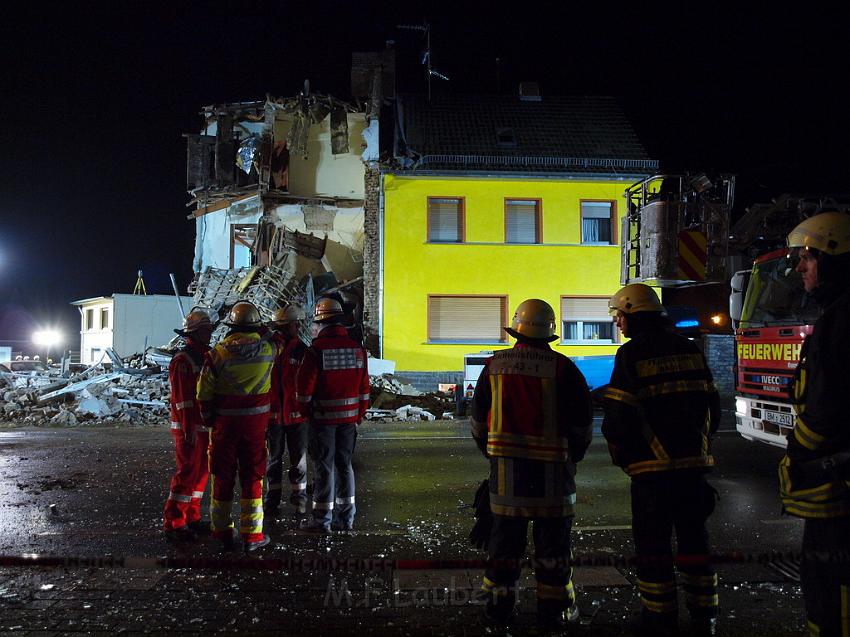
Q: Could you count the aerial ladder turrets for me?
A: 1